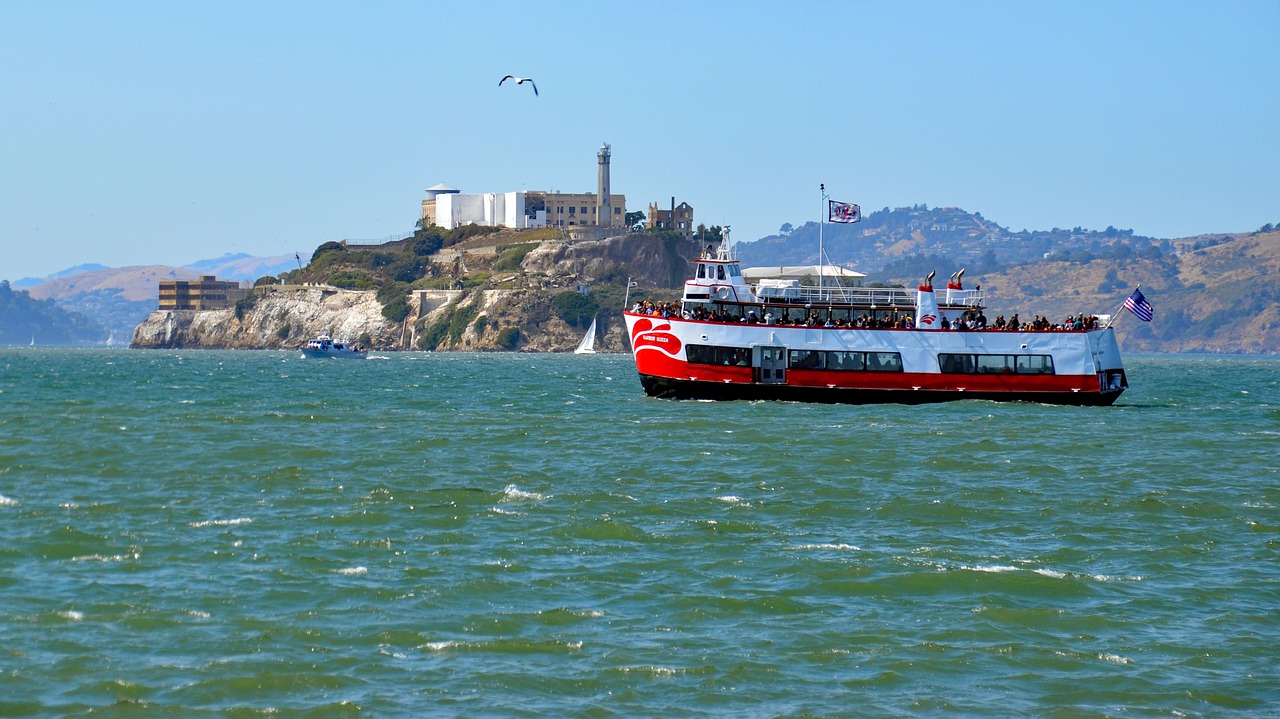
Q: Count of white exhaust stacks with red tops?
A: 2